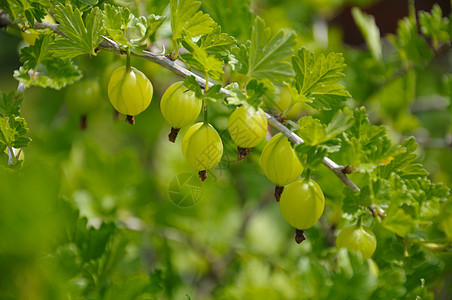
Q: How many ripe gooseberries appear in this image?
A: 7